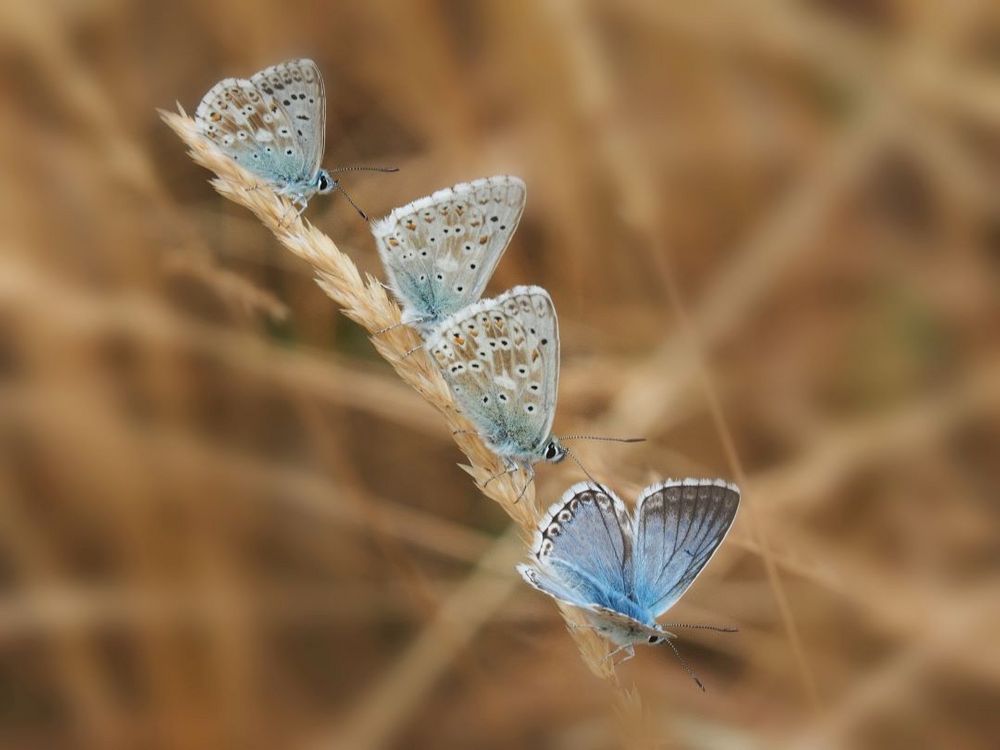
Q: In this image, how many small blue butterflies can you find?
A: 4